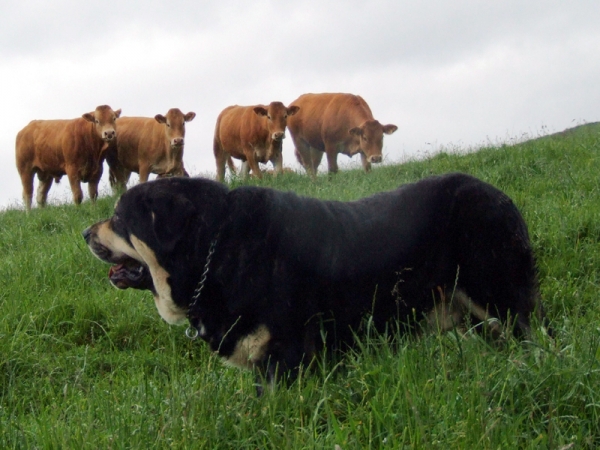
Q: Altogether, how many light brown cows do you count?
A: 4